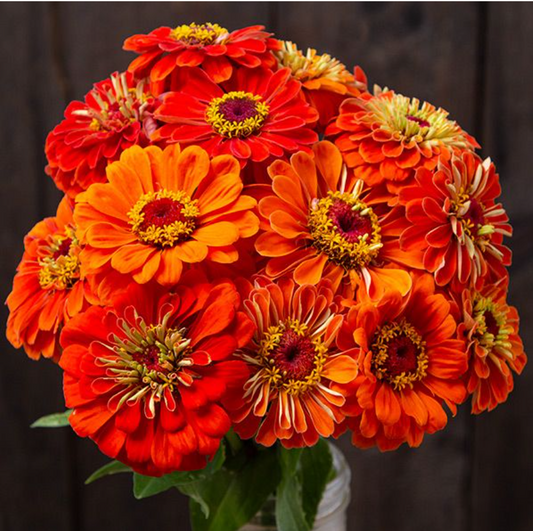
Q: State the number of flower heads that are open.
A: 13